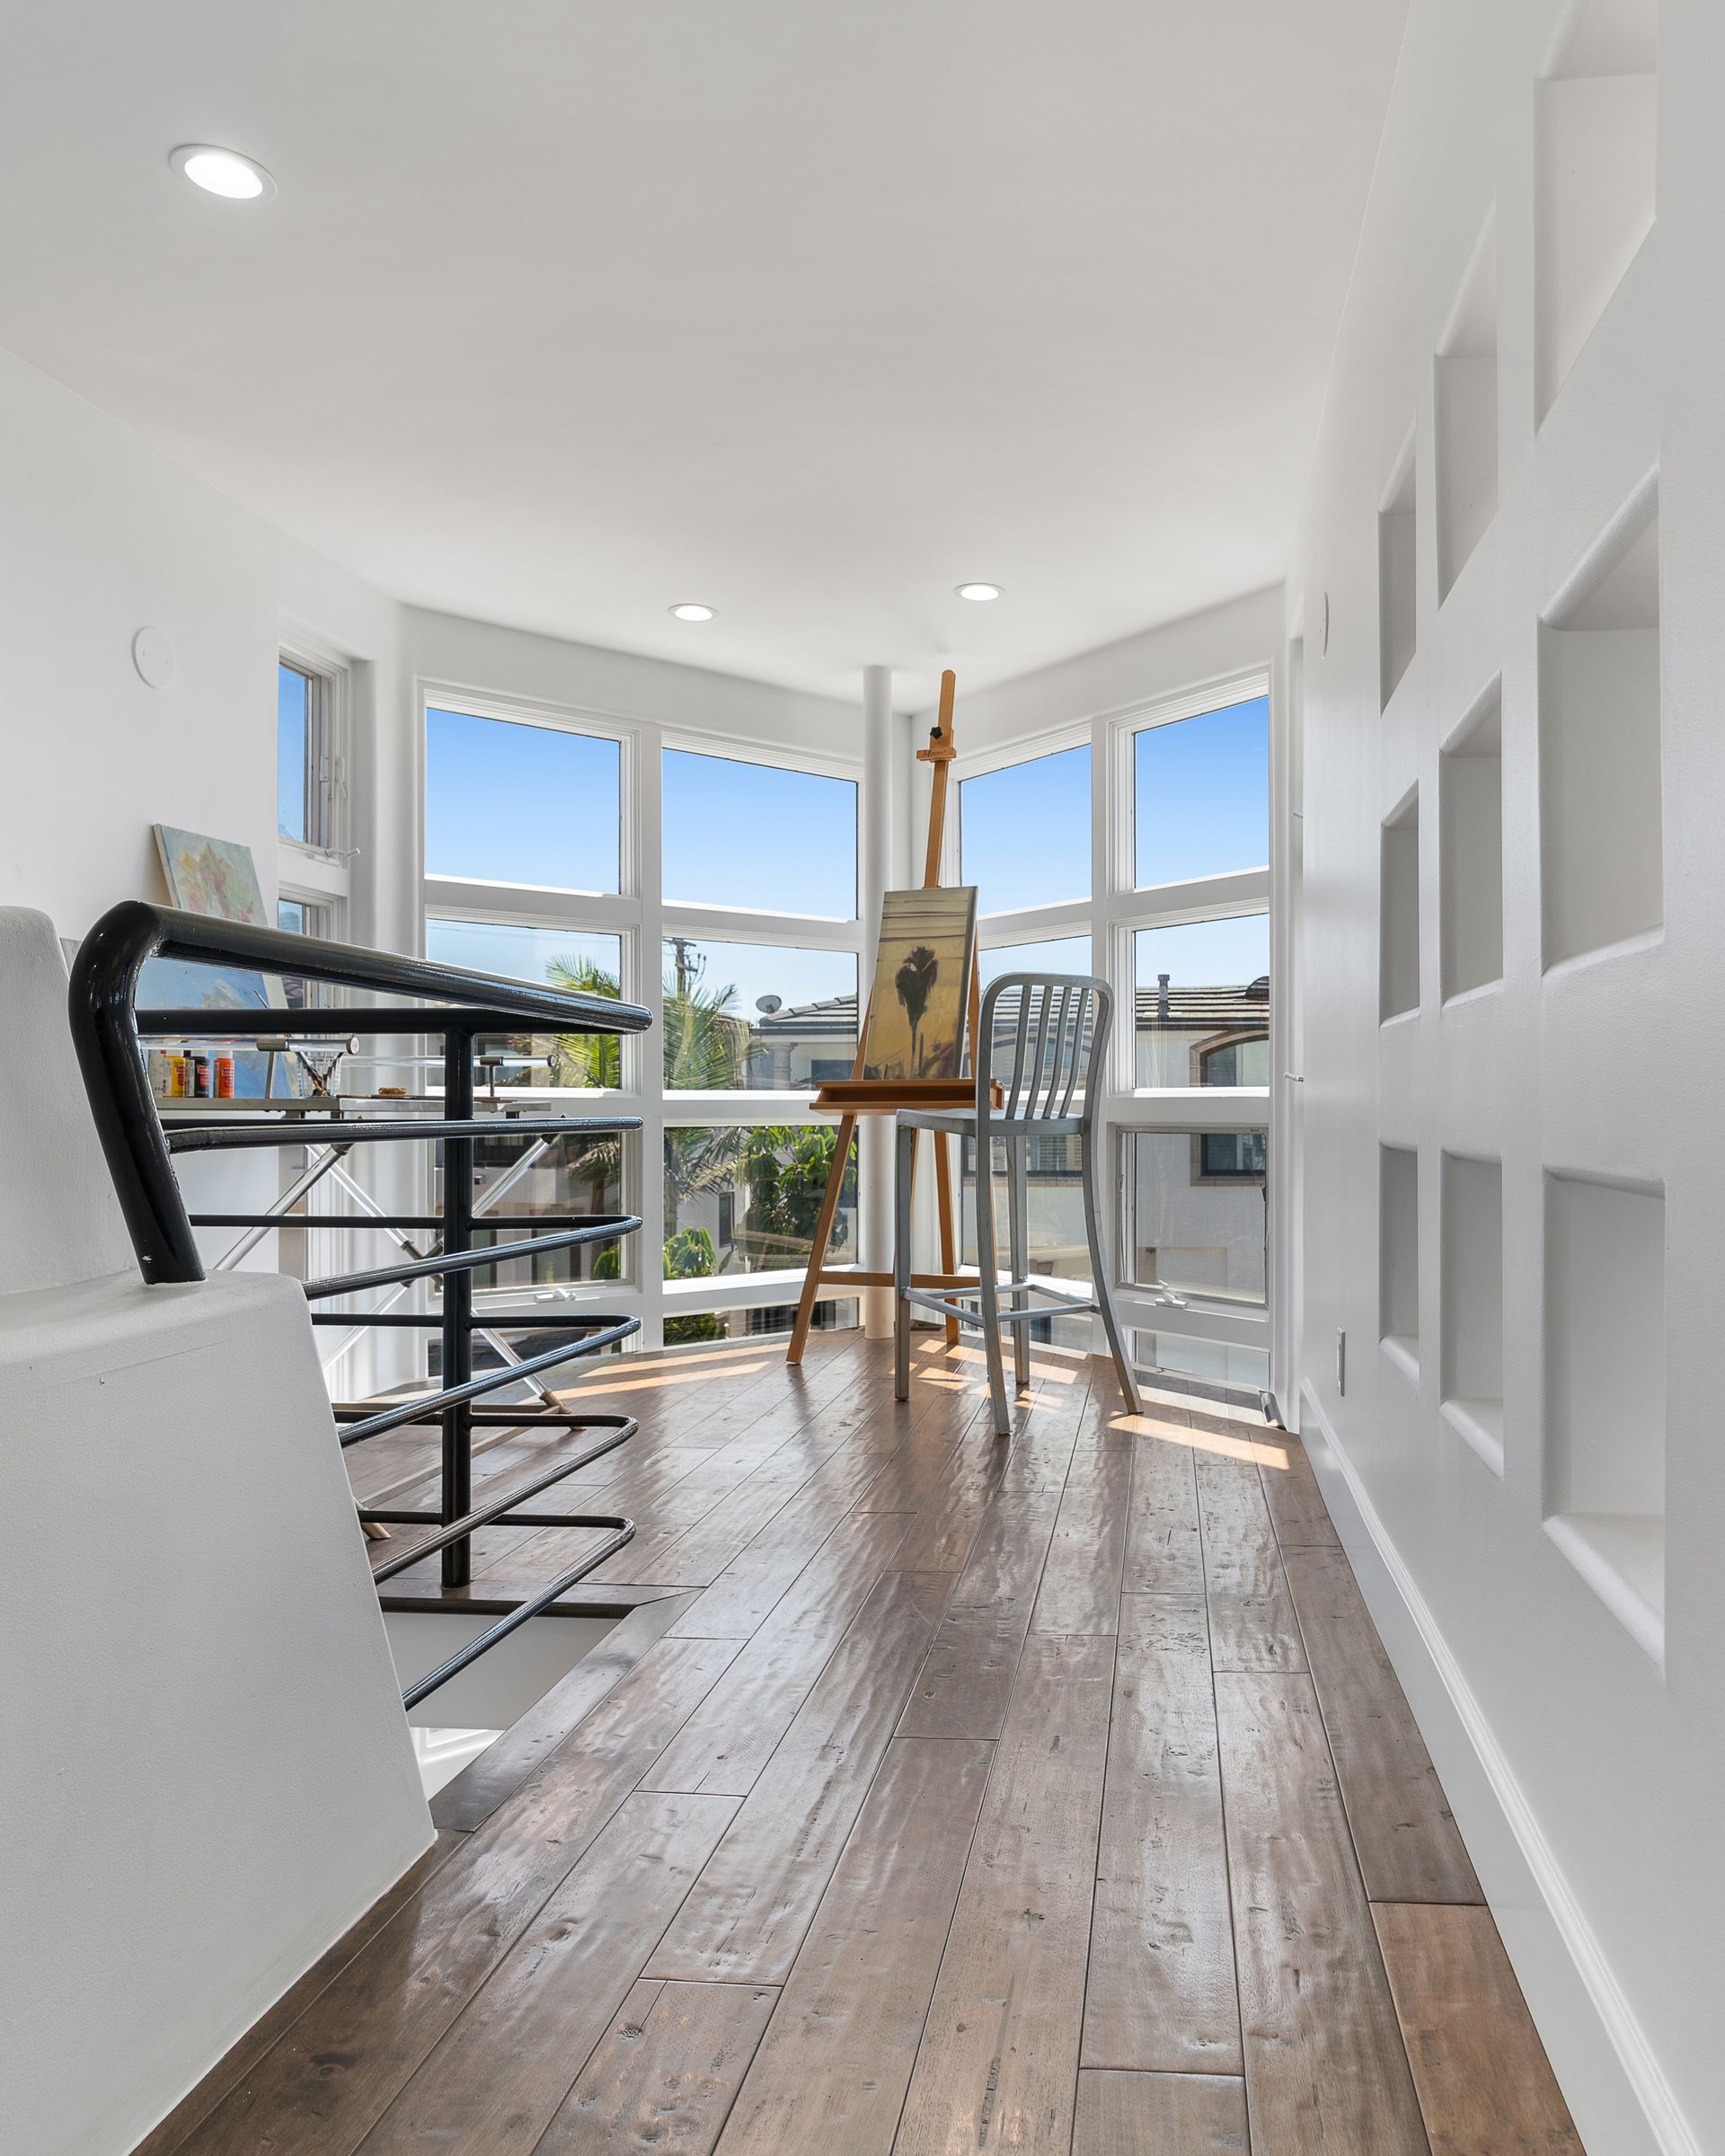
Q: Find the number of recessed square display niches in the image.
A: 9